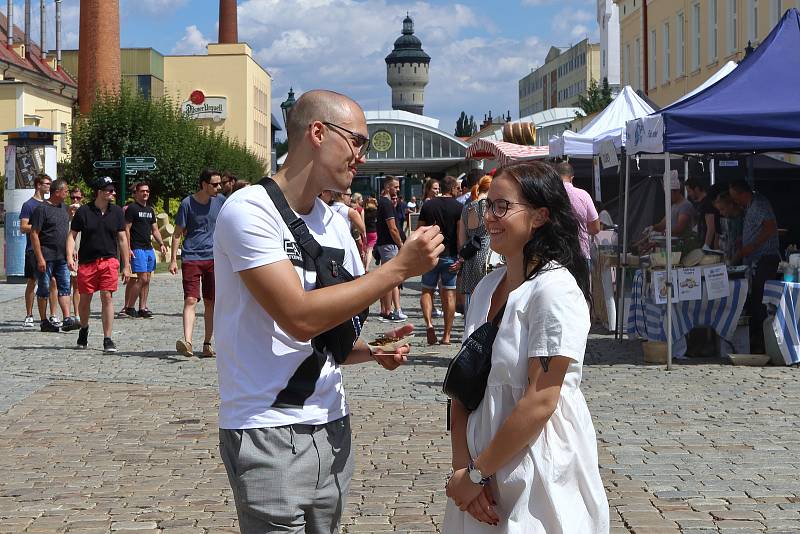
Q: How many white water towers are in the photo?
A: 1